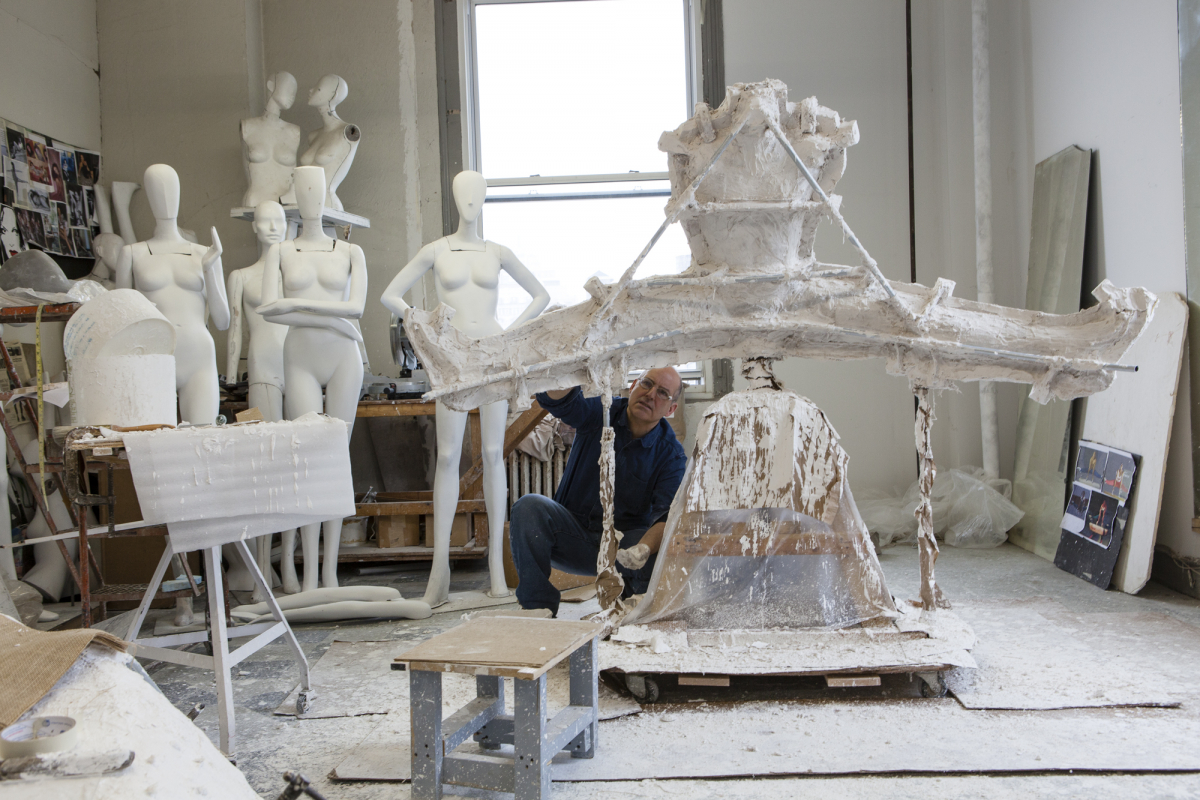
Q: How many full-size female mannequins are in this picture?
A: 4